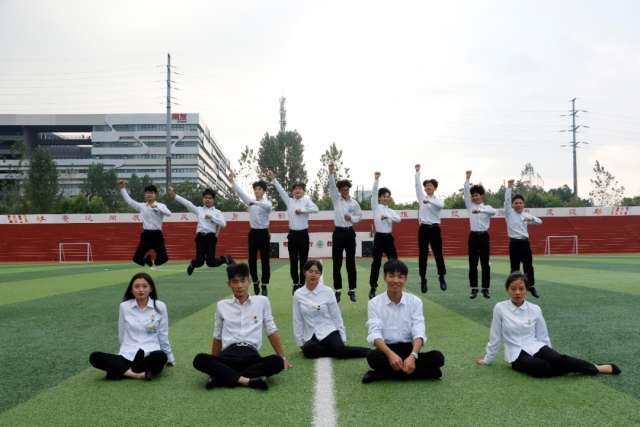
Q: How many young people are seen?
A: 14